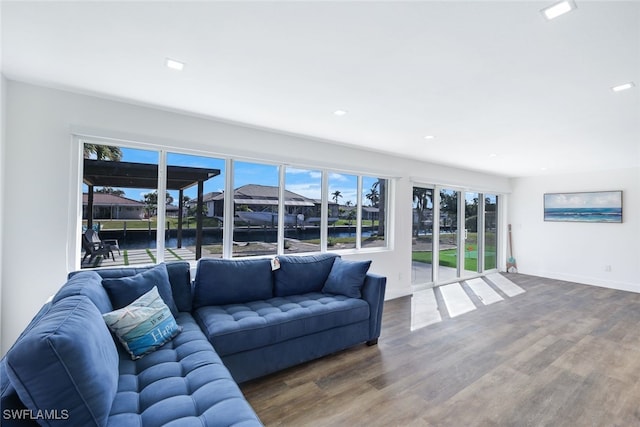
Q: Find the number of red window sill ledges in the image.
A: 0